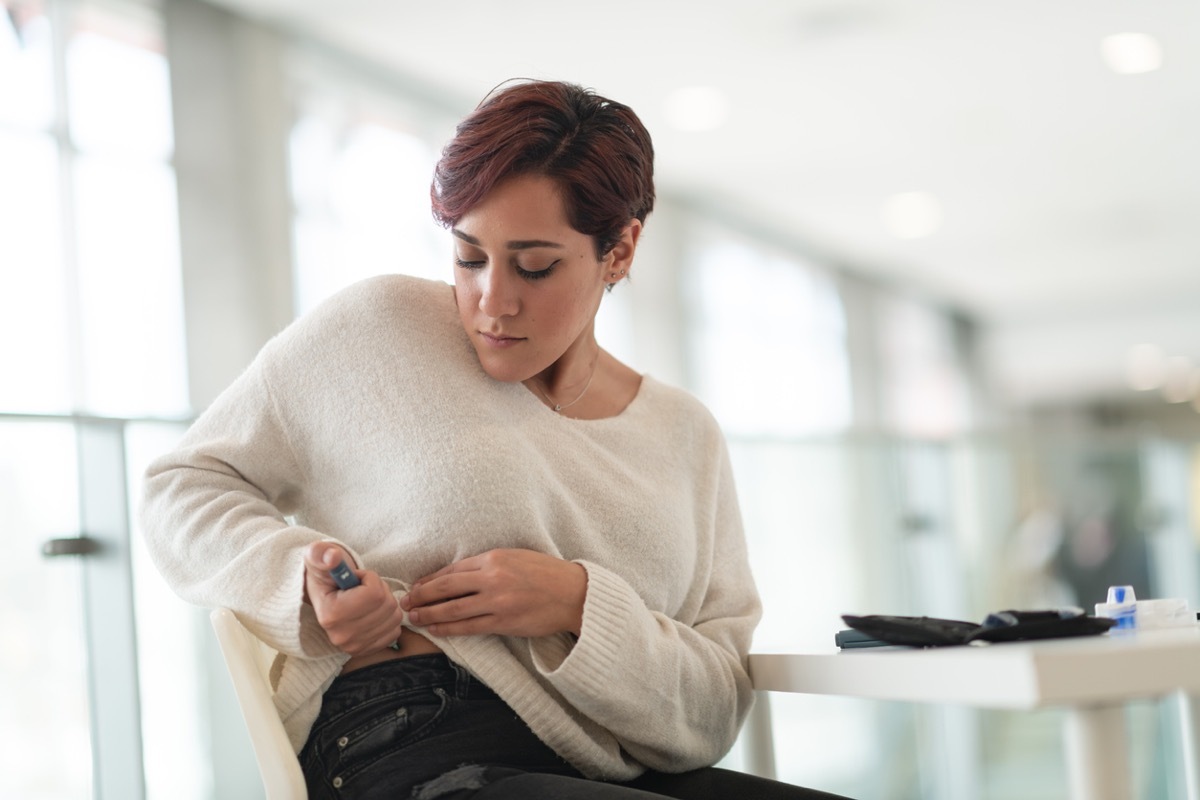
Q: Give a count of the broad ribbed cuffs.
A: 2